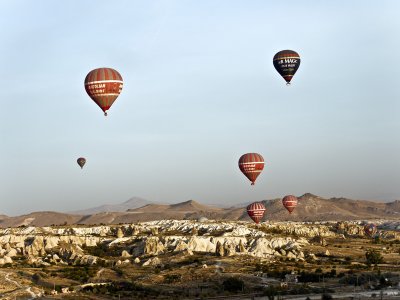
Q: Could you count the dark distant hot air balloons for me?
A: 1